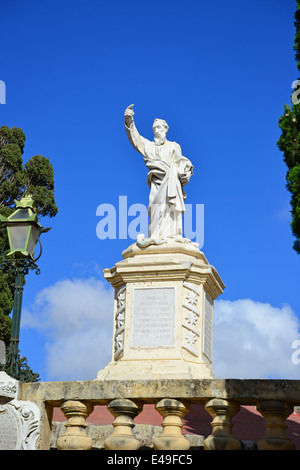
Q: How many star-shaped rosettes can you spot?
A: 6